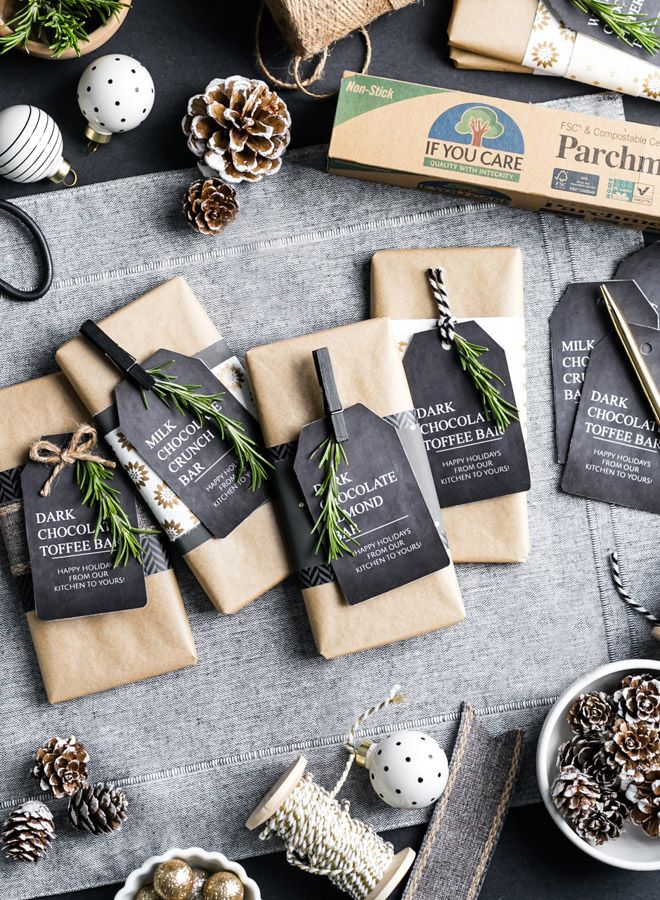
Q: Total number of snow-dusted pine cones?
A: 12